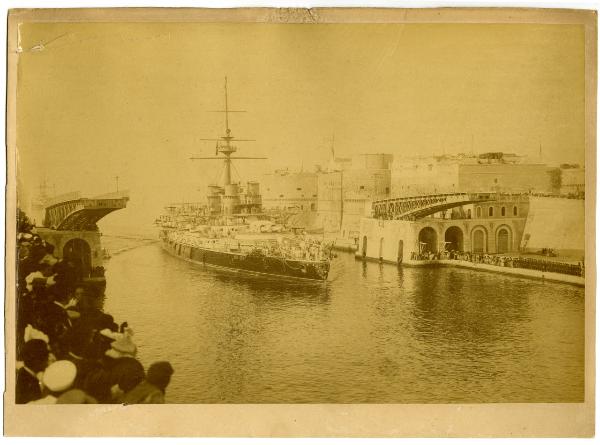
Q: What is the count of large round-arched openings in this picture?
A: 5